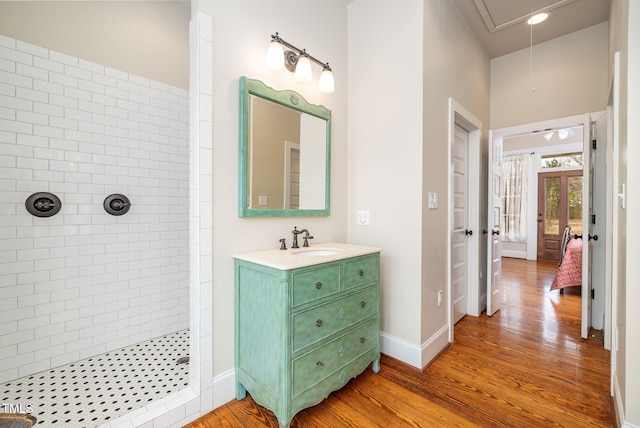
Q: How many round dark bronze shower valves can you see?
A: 2